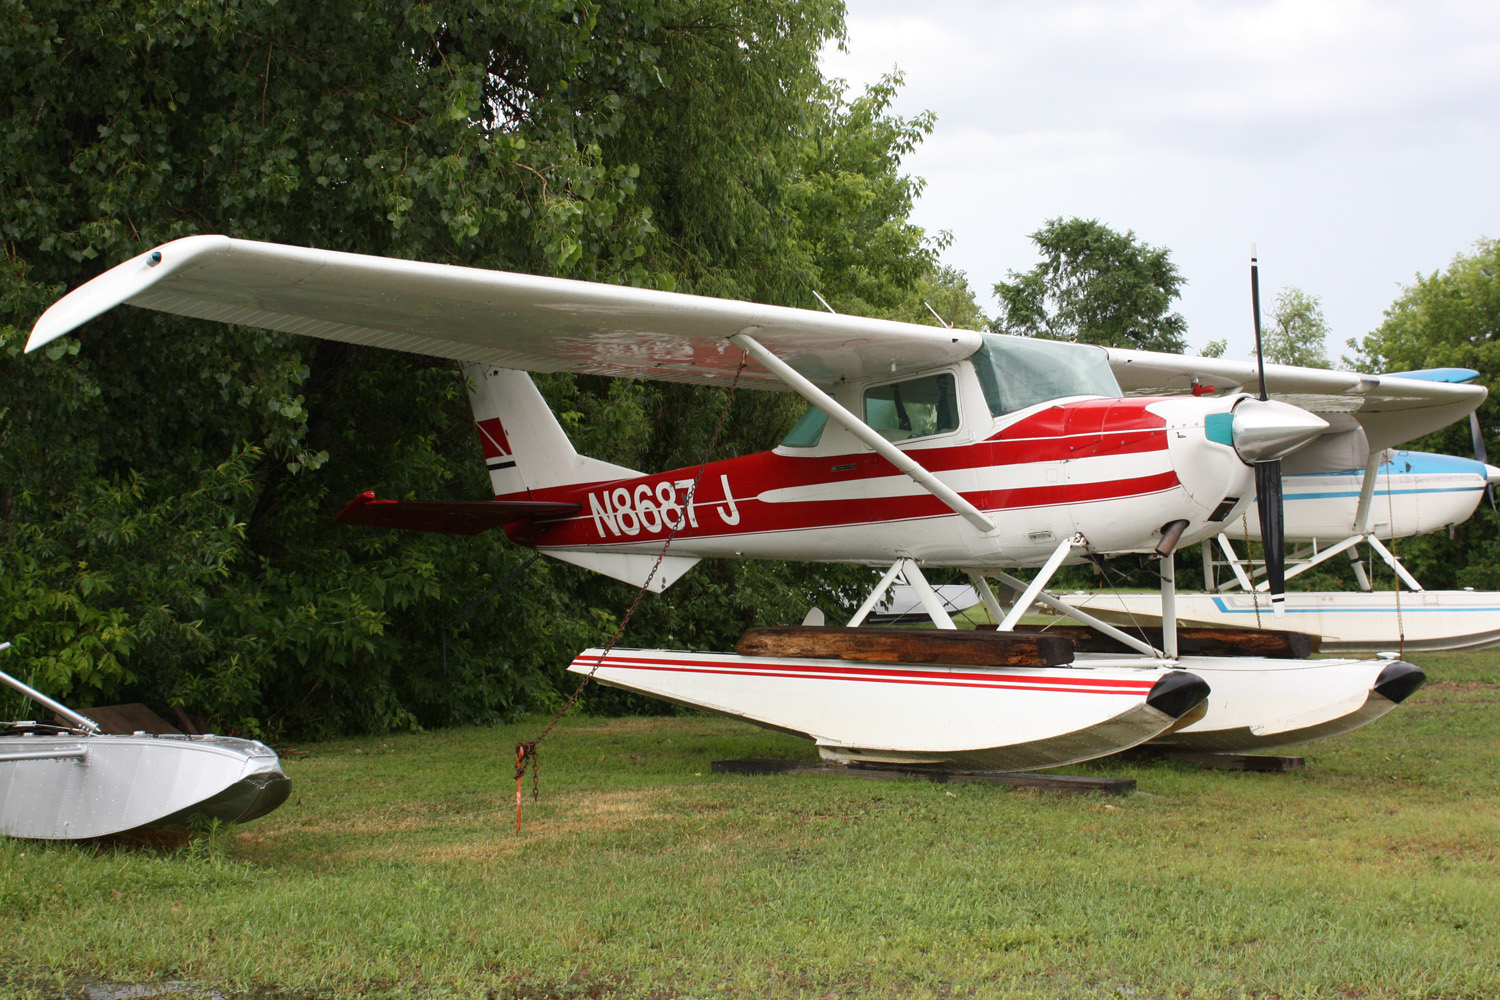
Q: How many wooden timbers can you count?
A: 4